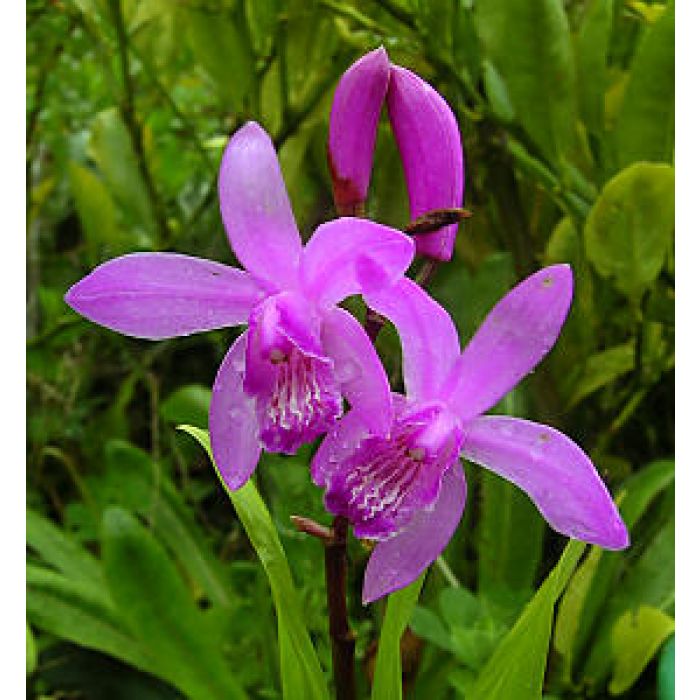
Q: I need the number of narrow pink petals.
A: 10